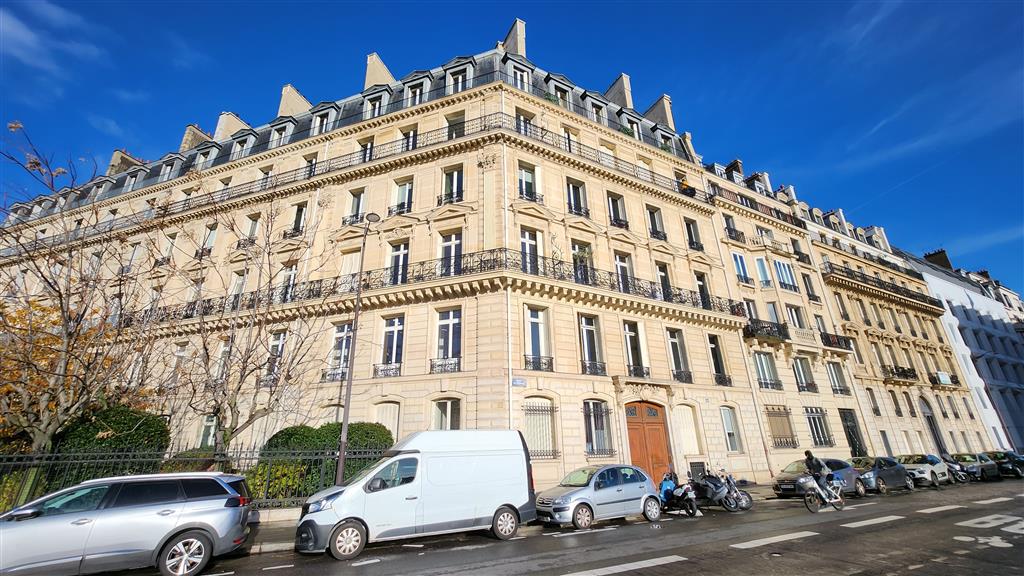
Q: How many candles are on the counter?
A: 0